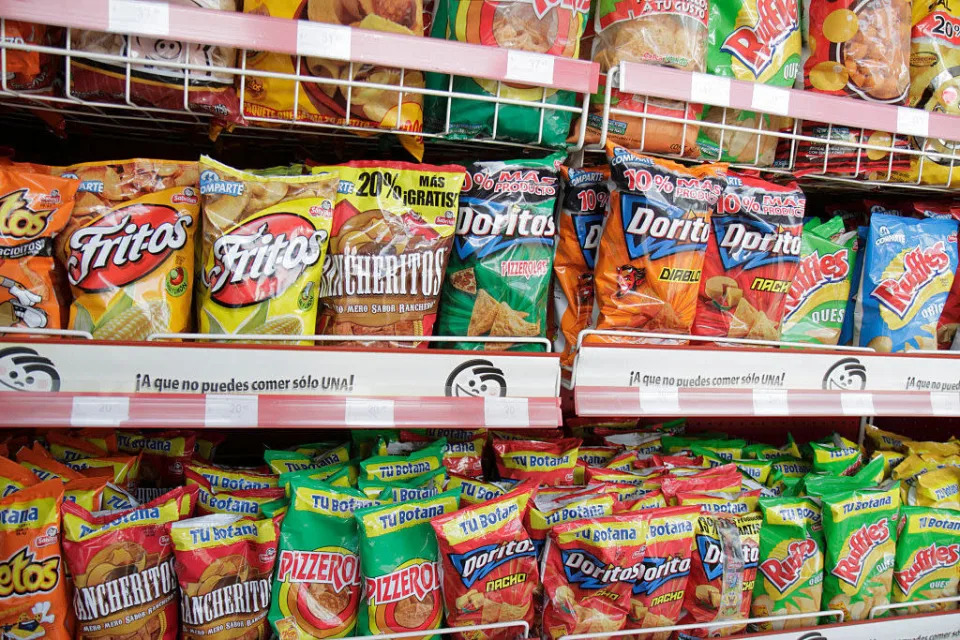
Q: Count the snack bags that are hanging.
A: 0